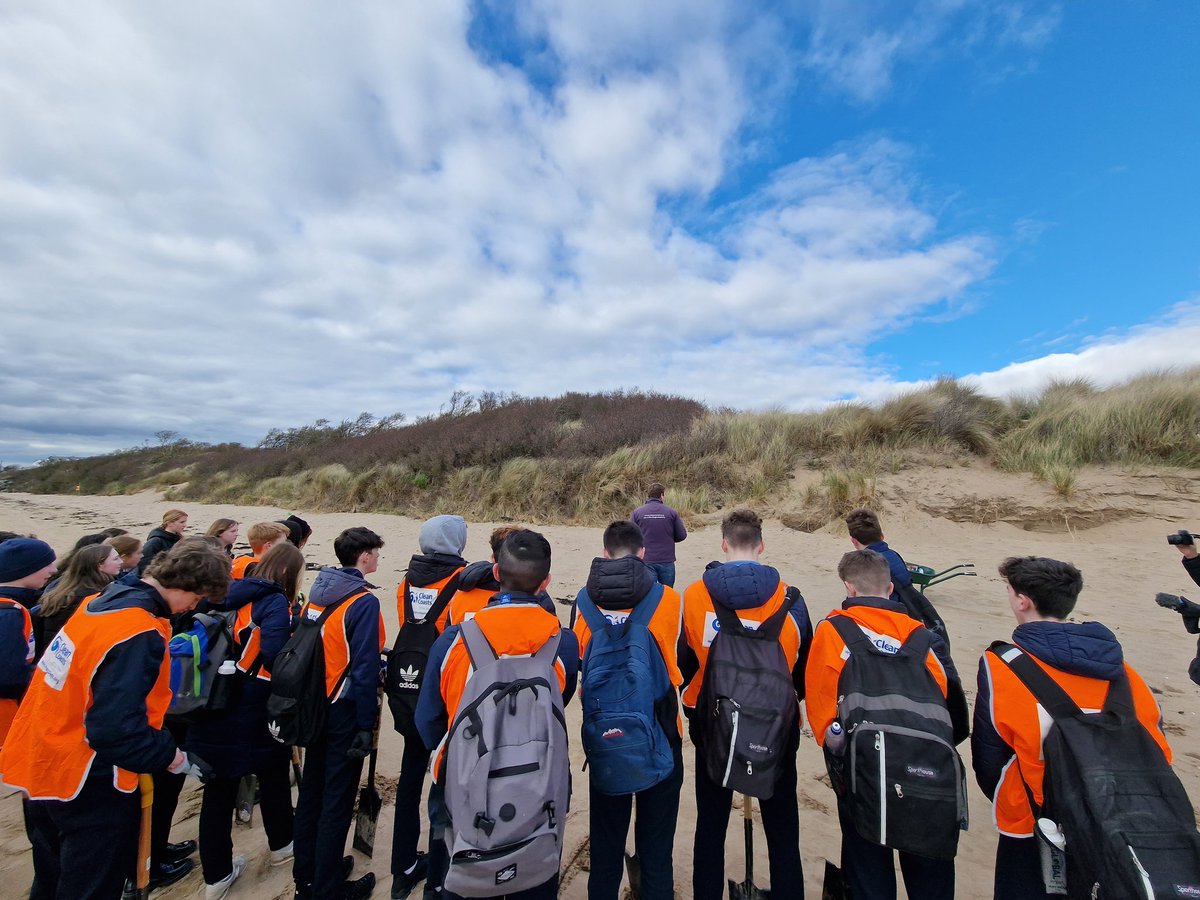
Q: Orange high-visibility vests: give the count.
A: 12